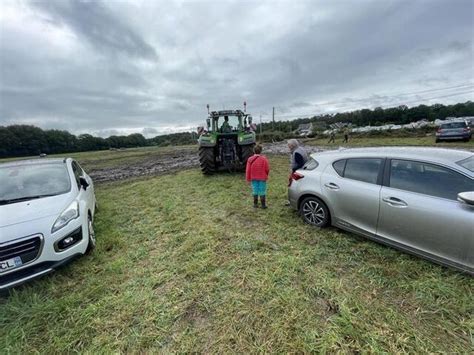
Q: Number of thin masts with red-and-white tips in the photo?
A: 2